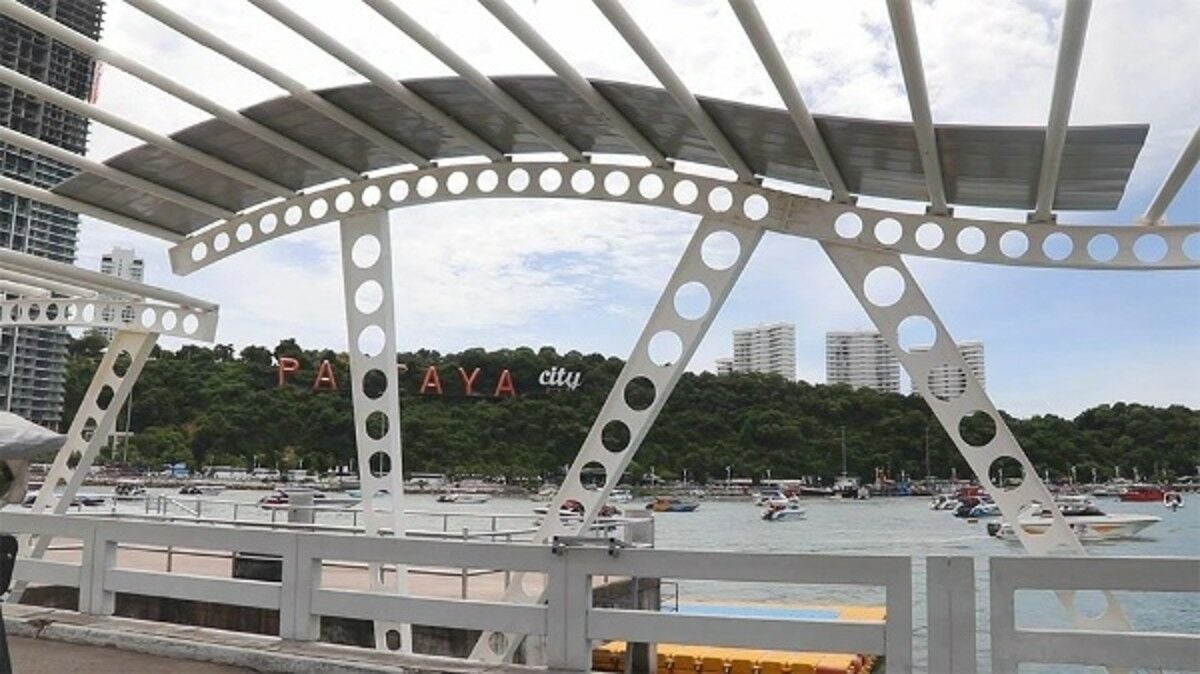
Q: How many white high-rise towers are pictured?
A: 4